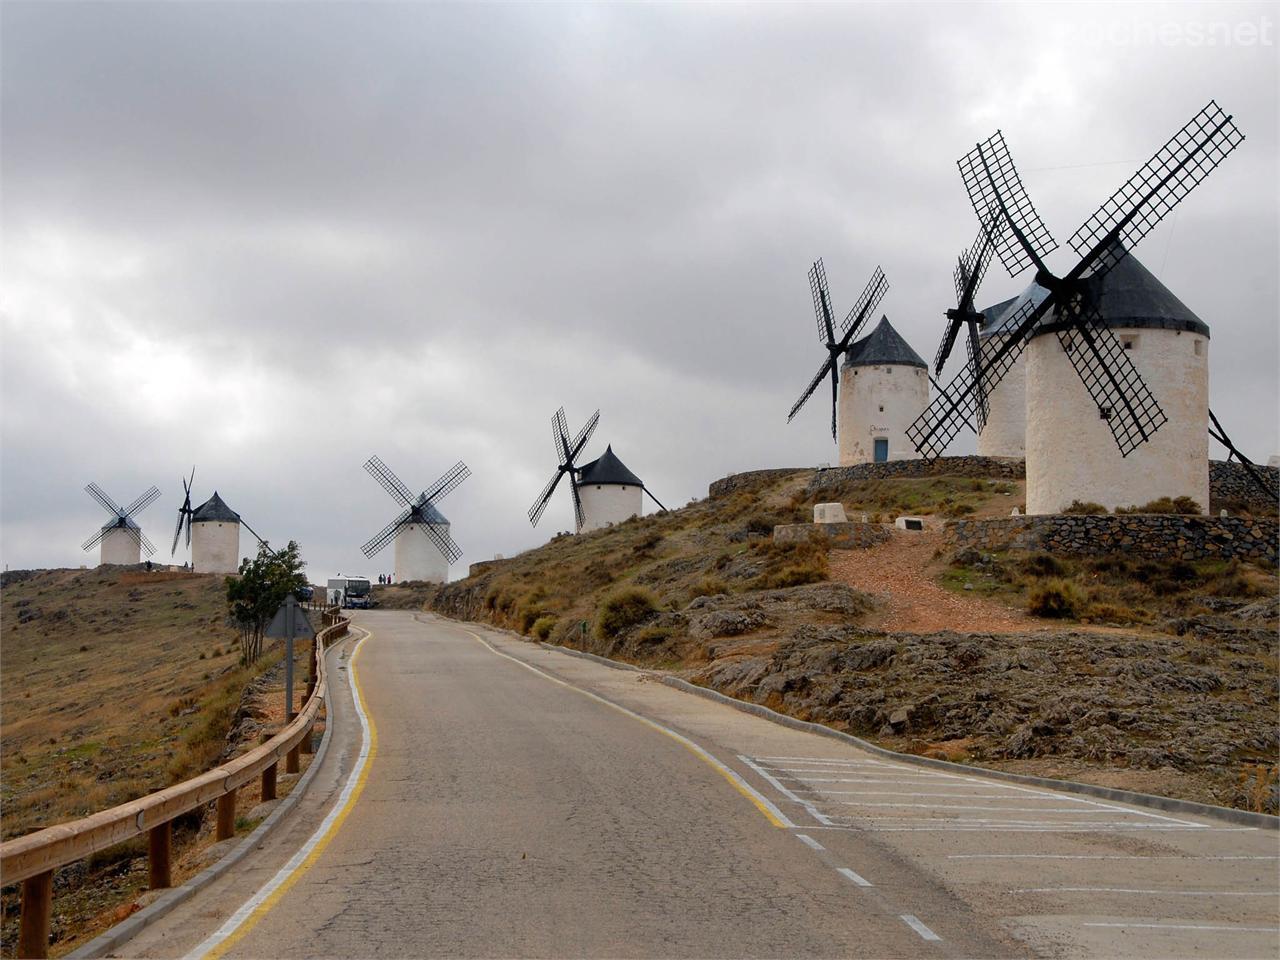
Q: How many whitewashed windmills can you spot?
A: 7